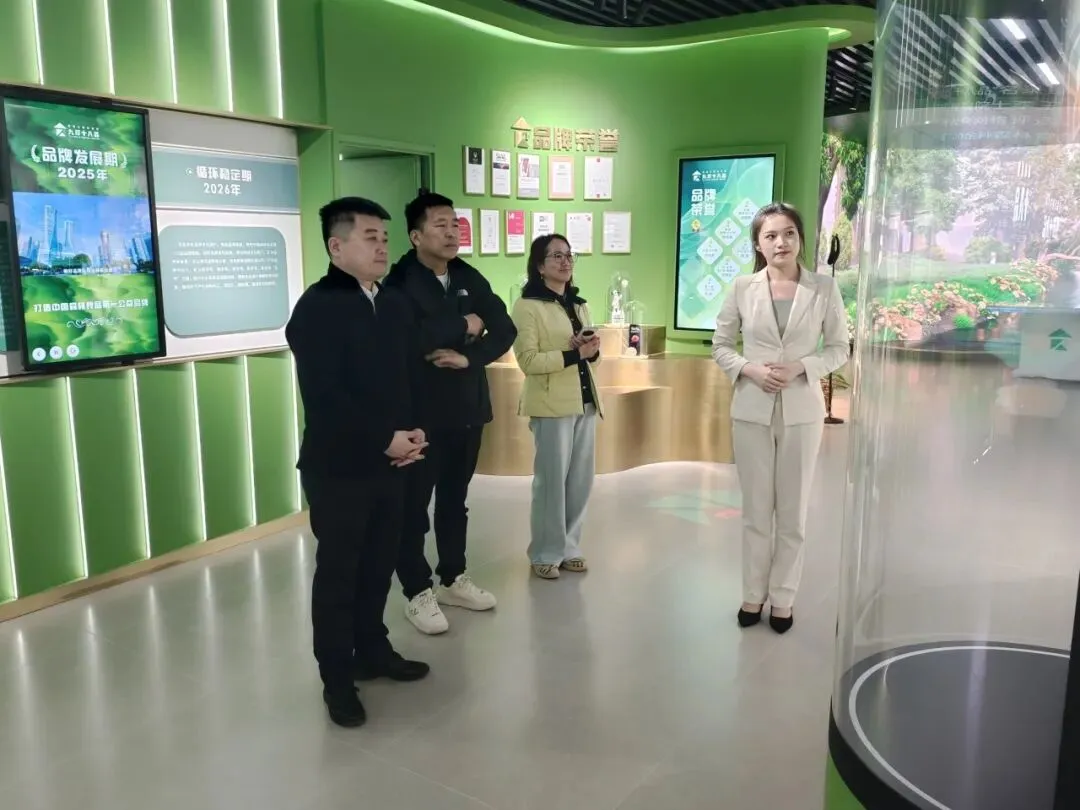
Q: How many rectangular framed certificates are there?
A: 11